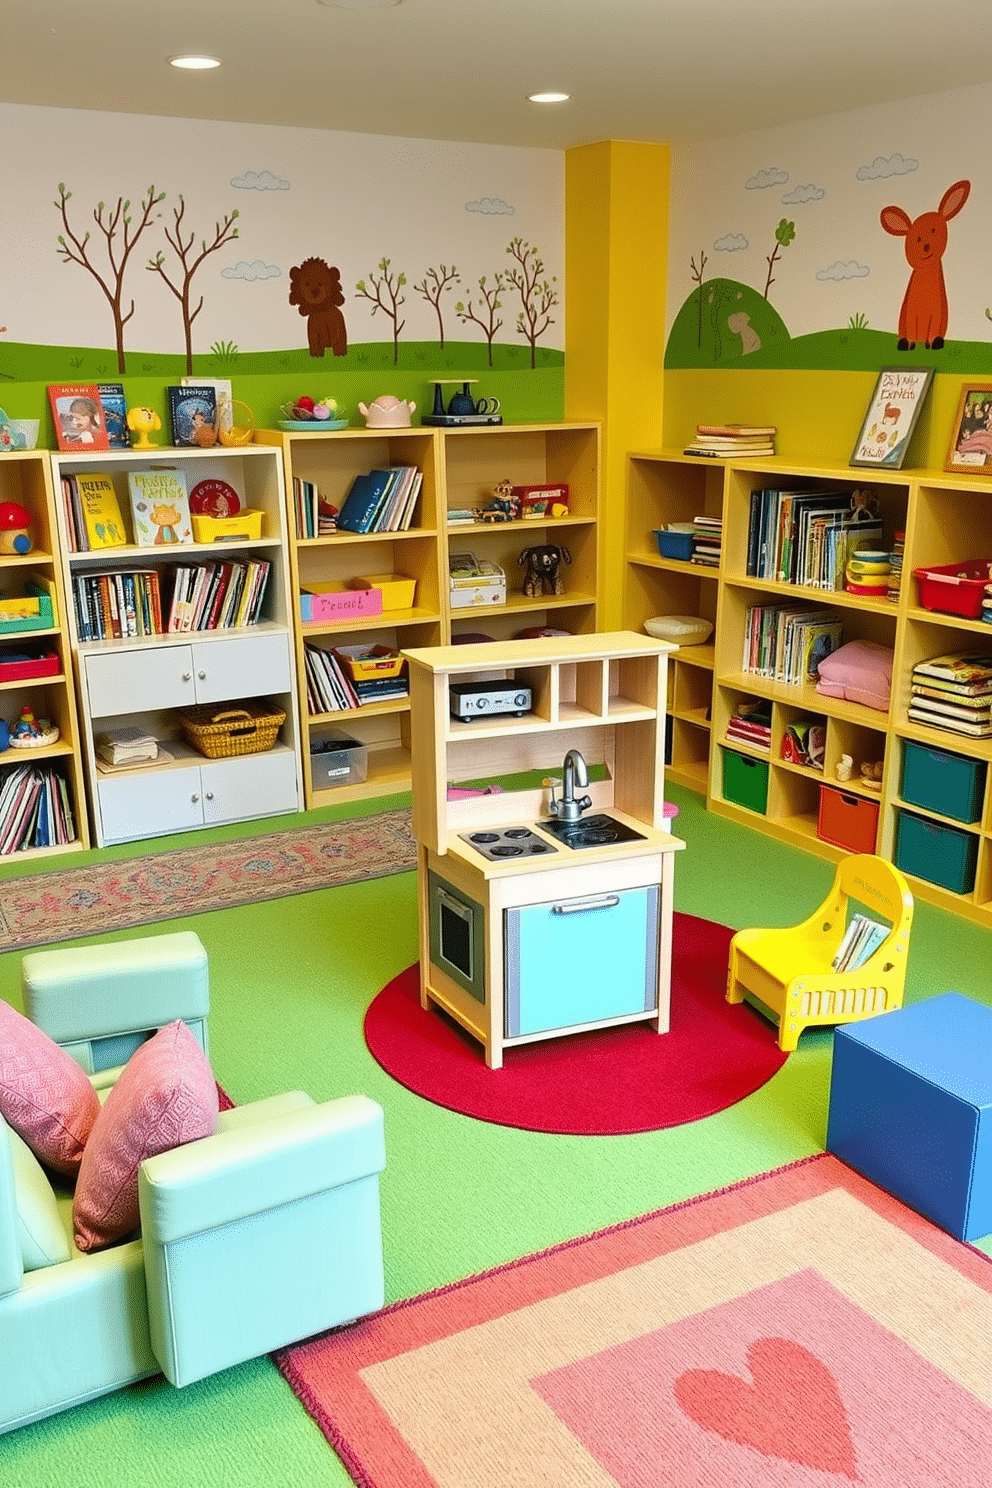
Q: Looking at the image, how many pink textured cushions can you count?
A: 2